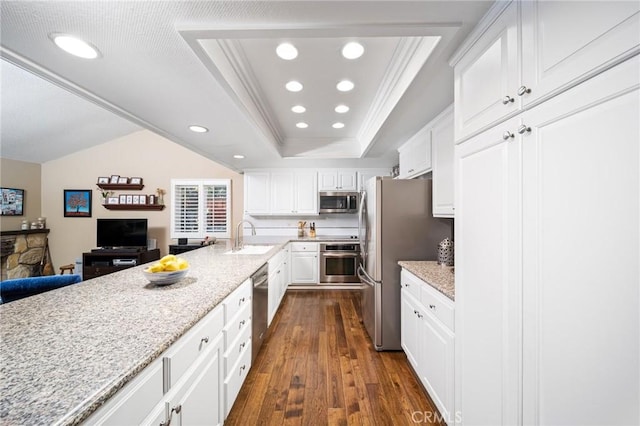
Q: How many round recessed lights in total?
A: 11